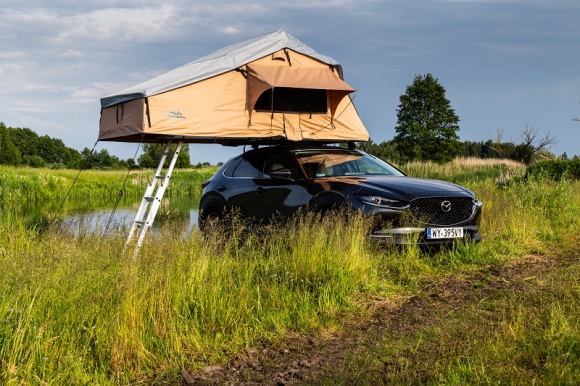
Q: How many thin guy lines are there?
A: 2